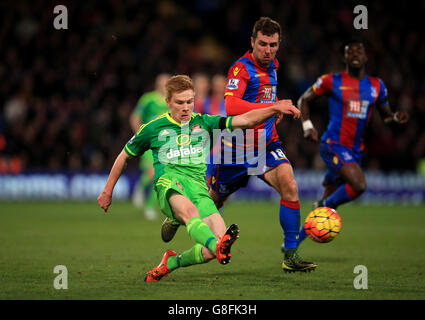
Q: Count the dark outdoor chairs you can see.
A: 0